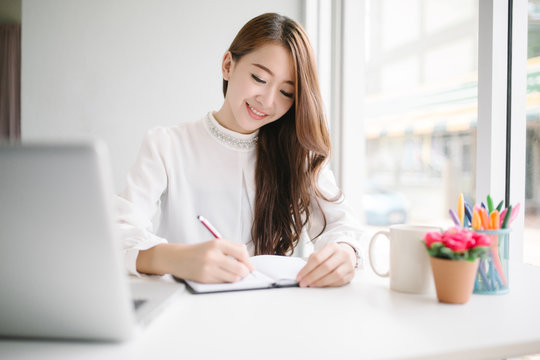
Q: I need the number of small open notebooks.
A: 1